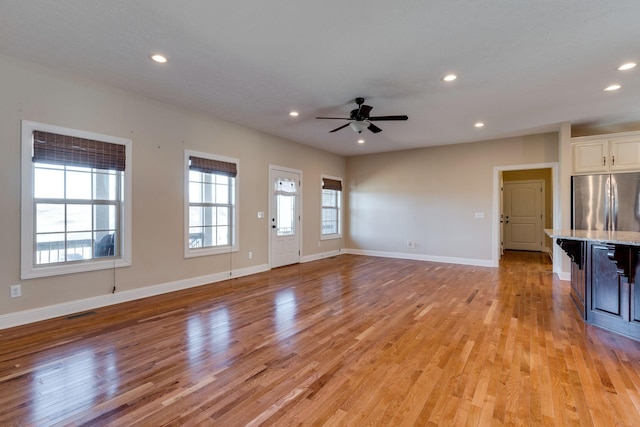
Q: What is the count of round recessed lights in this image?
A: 7